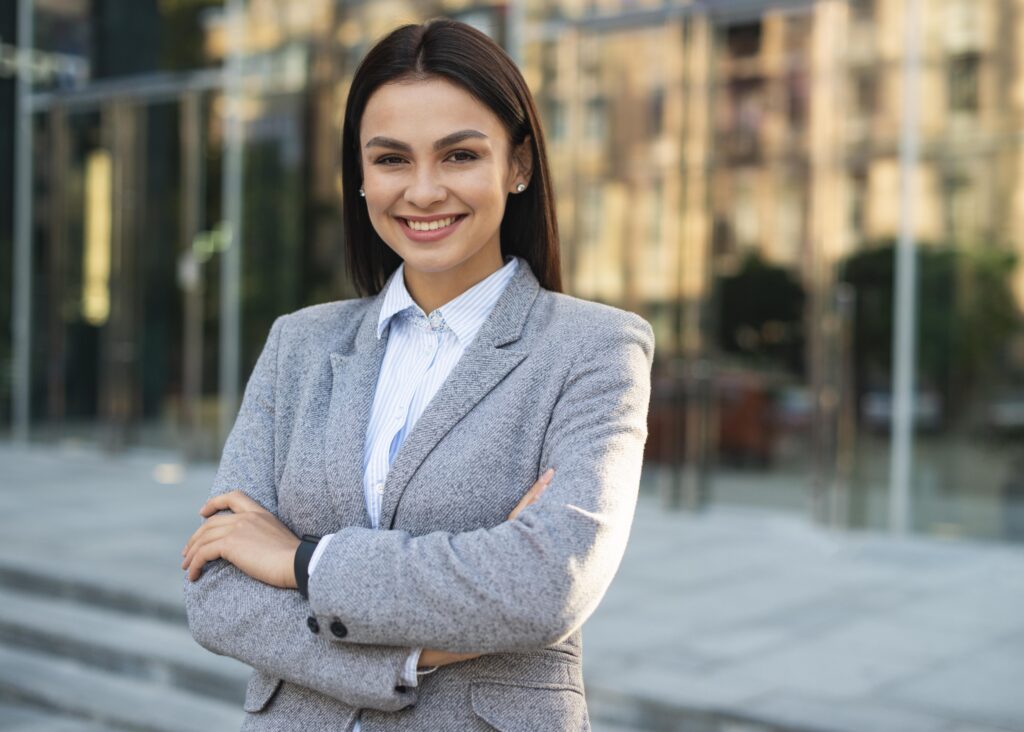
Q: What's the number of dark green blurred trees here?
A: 2